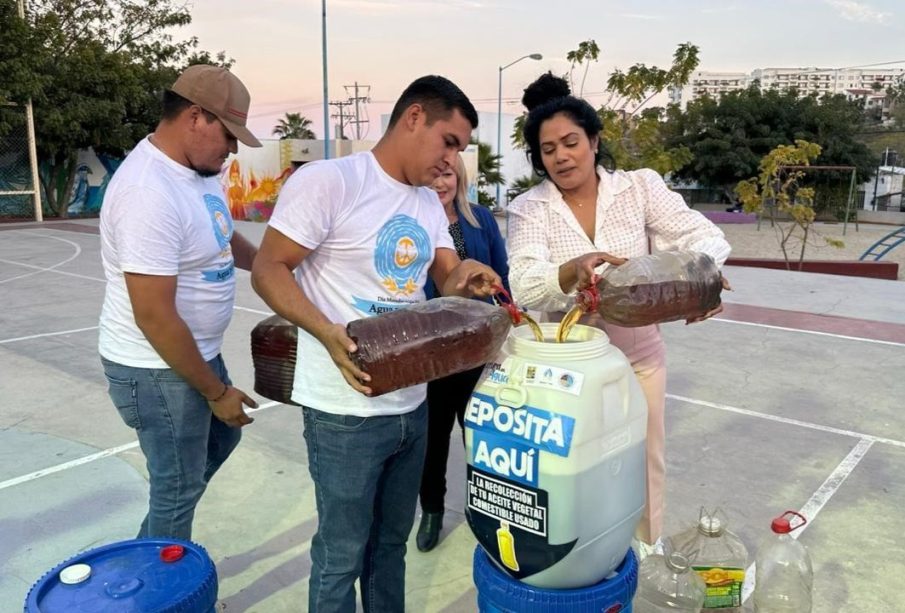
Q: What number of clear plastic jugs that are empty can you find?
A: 3